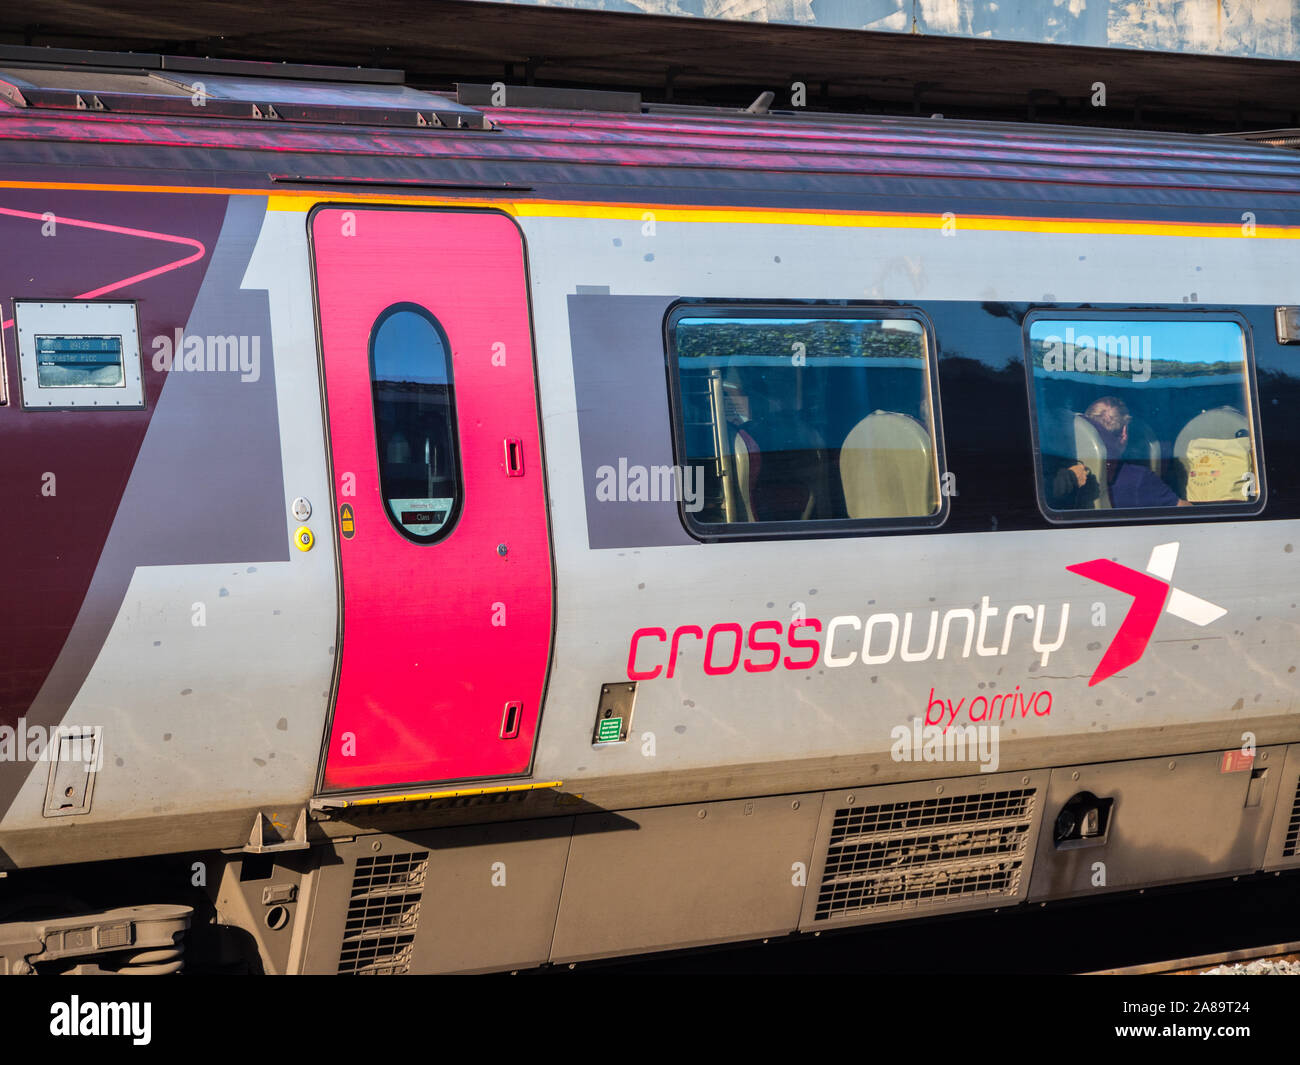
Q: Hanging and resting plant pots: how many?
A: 0